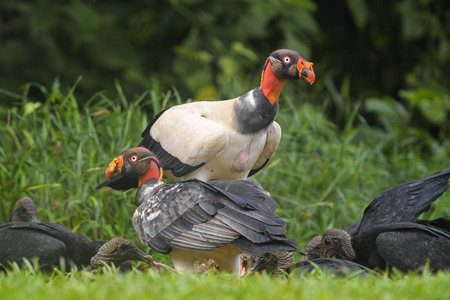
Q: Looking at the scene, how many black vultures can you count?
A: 5